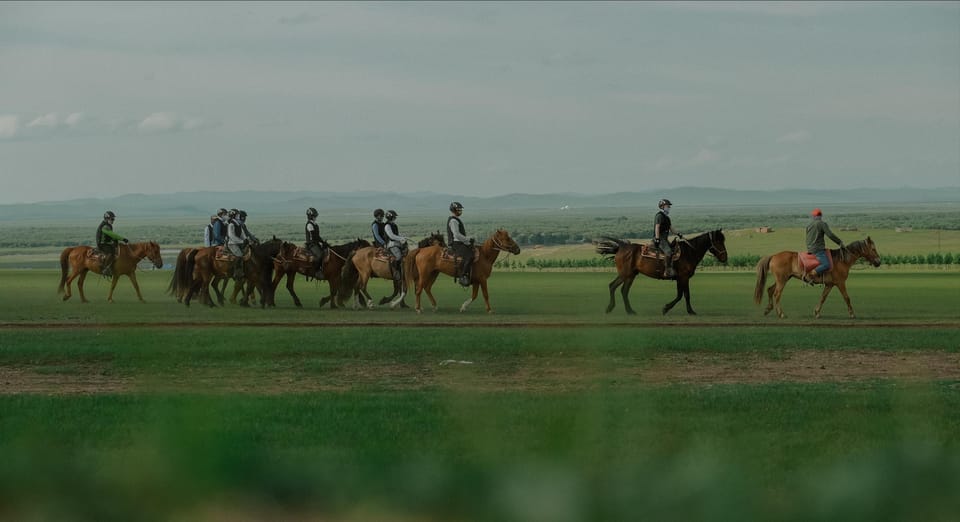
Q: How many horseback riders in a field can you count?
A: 11